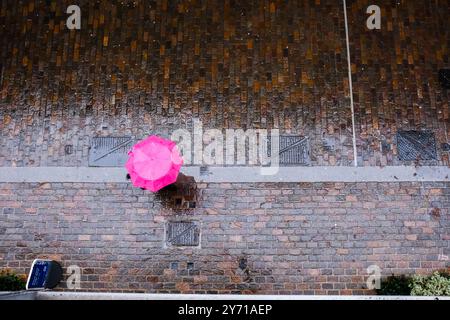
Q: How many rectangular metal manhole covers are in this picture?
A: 4